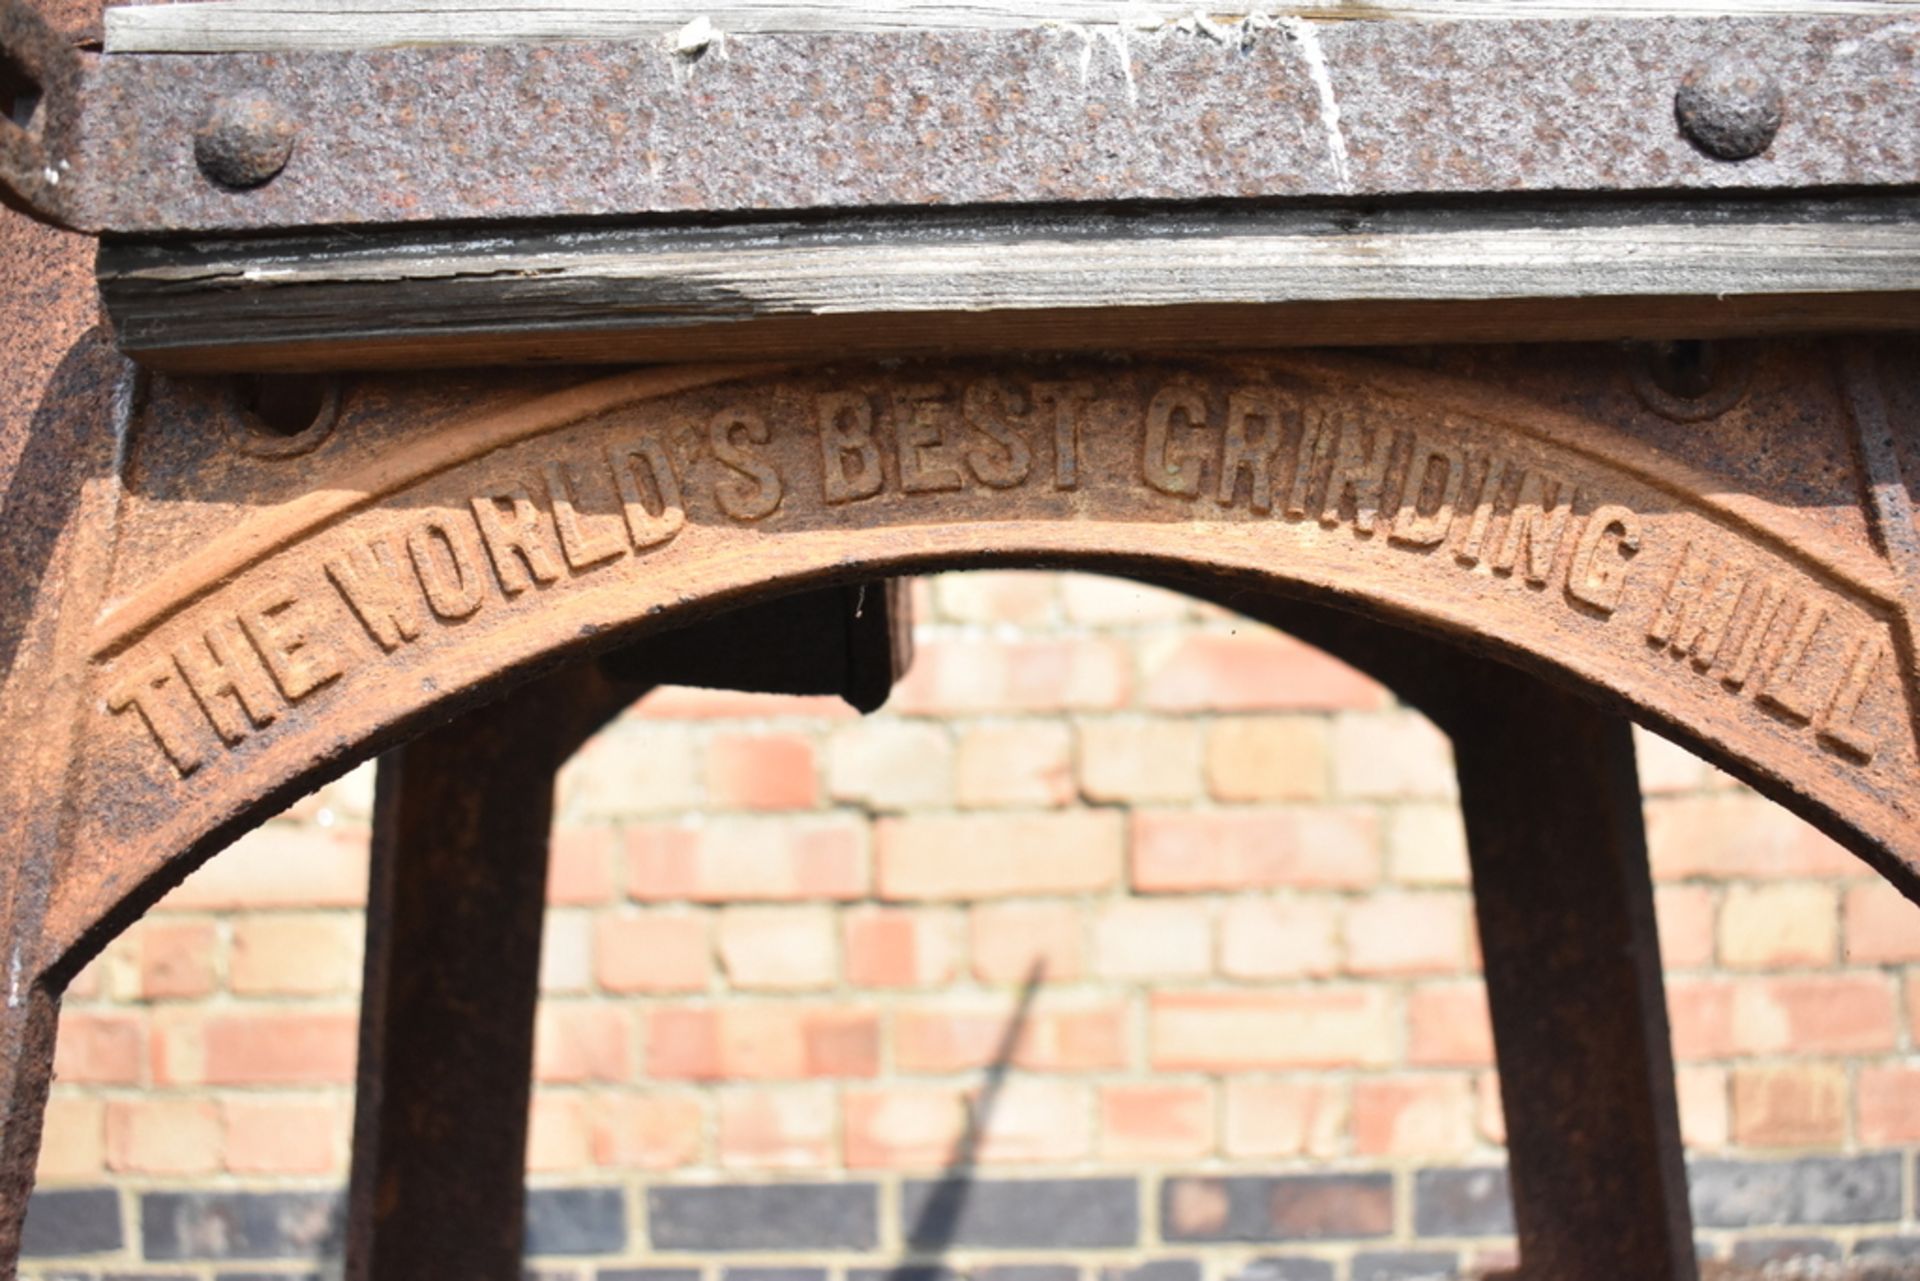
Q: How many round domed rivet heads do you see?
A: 2